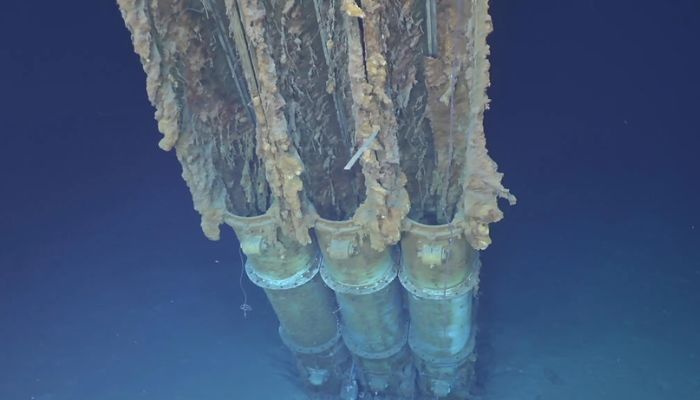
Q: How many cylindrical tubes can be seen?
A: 3